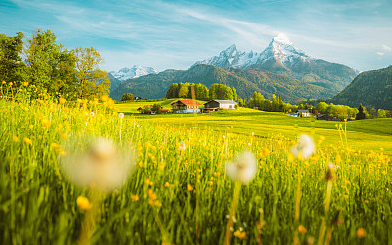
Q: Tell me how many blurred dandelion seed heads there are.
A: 3